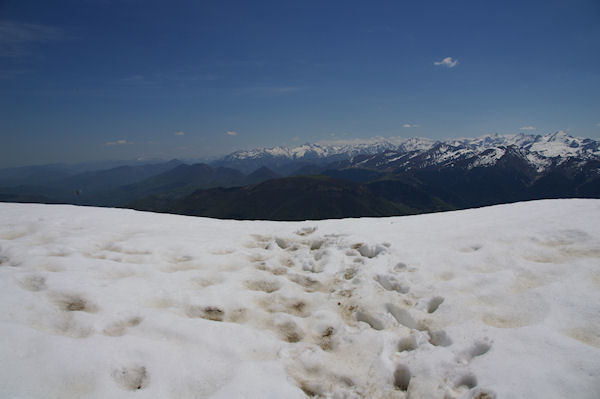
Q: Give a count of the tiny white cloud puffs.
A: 6